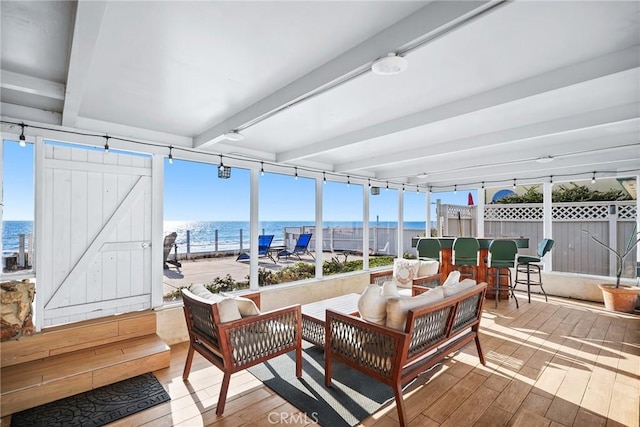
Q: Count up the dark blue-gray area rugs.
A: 1